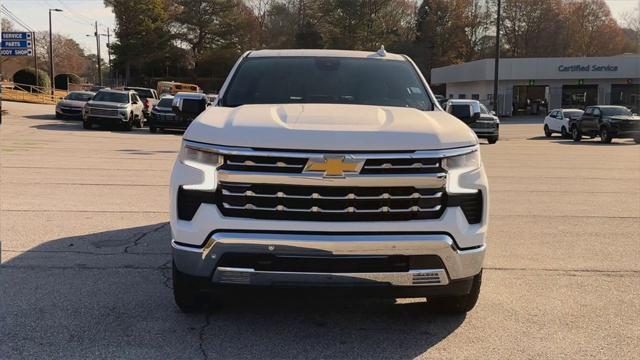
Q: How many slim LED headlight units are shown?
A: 2